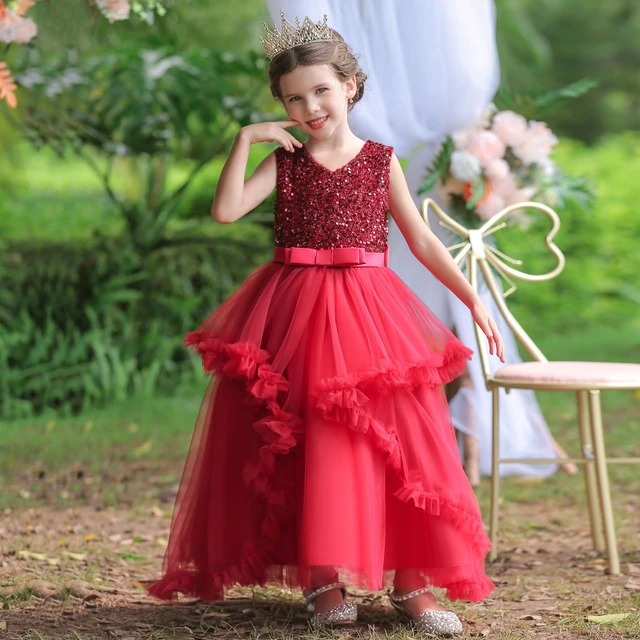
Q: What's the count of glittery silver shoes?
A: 2